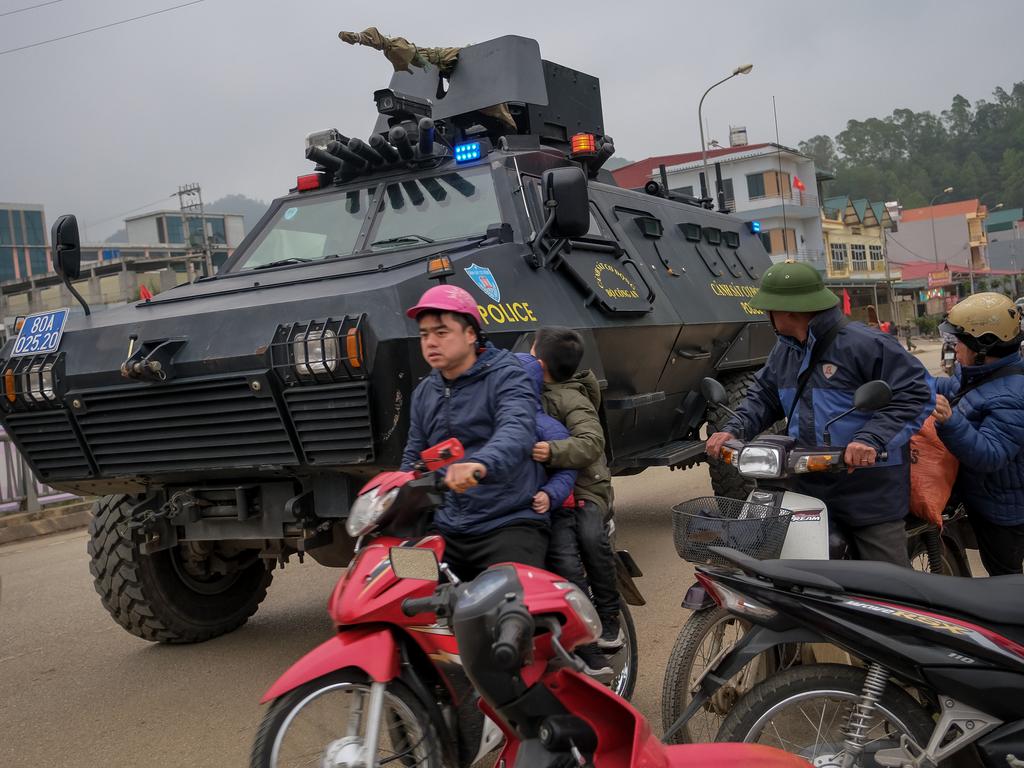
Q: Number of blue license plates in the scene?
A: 1